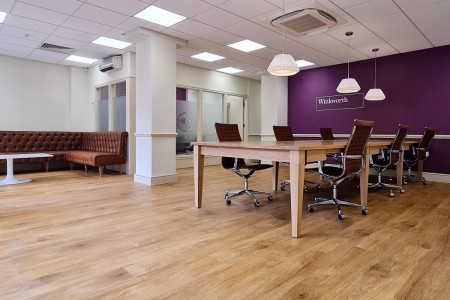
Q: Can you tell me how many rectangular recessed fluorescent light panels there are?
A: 8